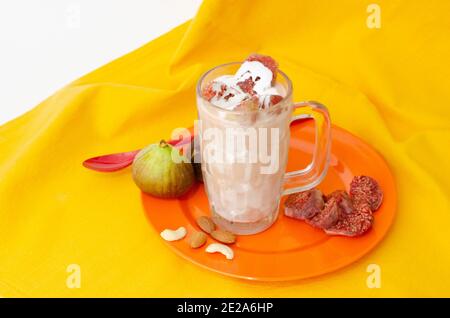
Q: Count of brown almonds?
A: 3